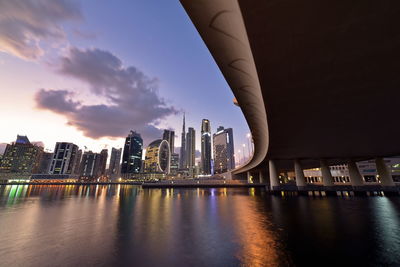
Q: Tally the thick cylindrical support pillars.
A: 5